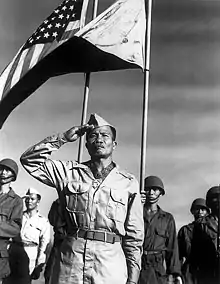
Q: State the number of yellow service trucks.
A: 0